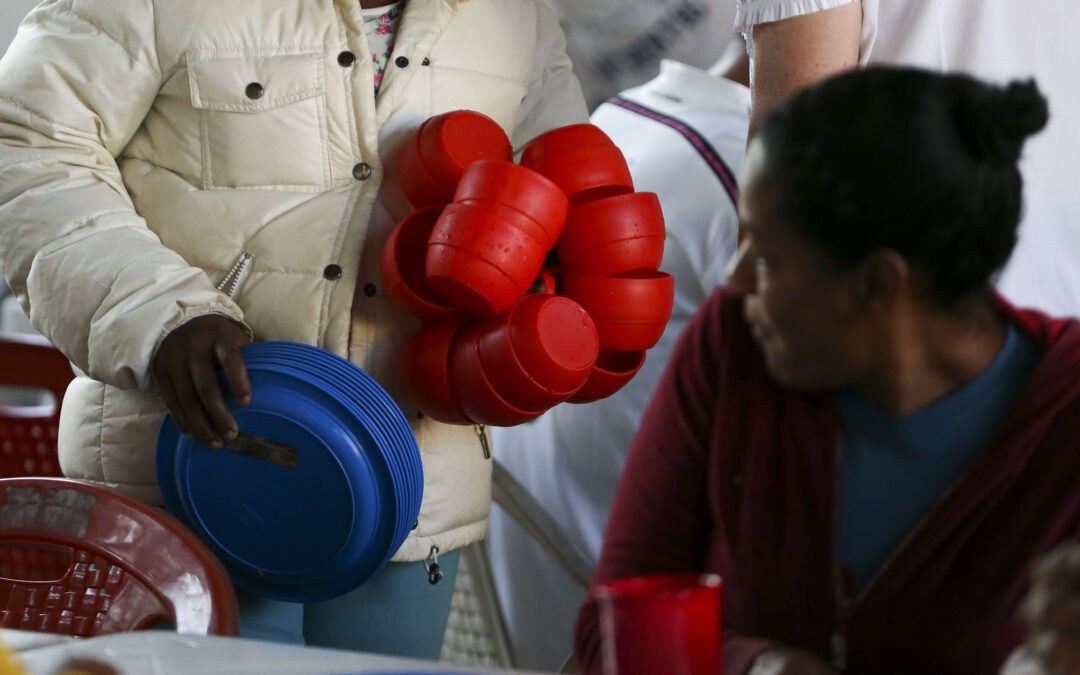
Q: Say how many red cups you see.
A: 12